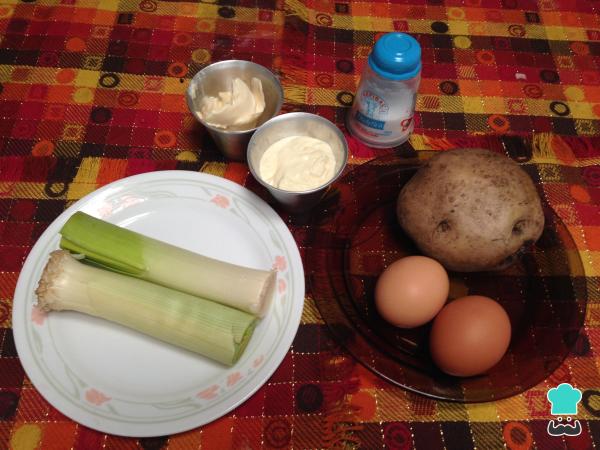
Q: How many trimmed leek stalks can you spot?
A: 2